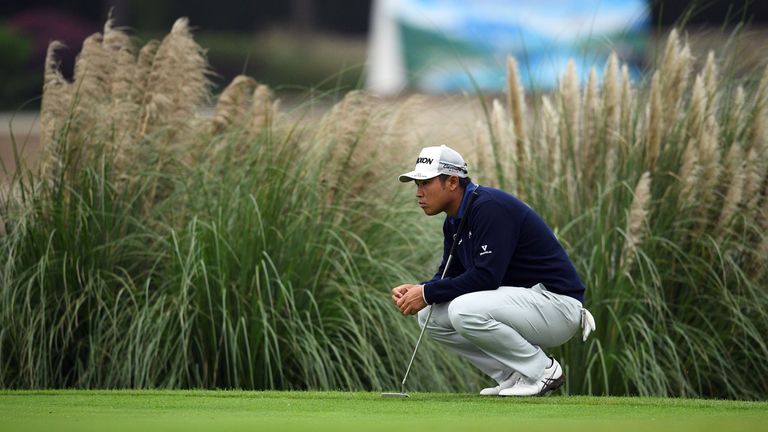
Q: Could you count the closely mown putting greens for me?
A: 1